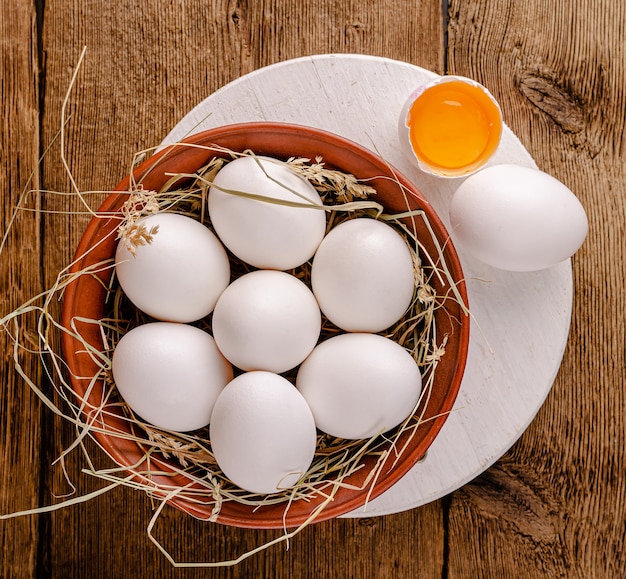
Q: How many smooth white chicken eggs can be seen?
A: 8